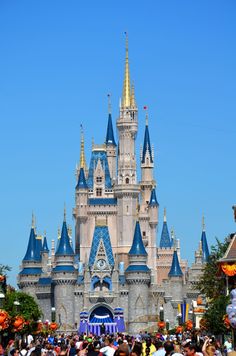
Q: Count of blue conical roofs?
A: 11